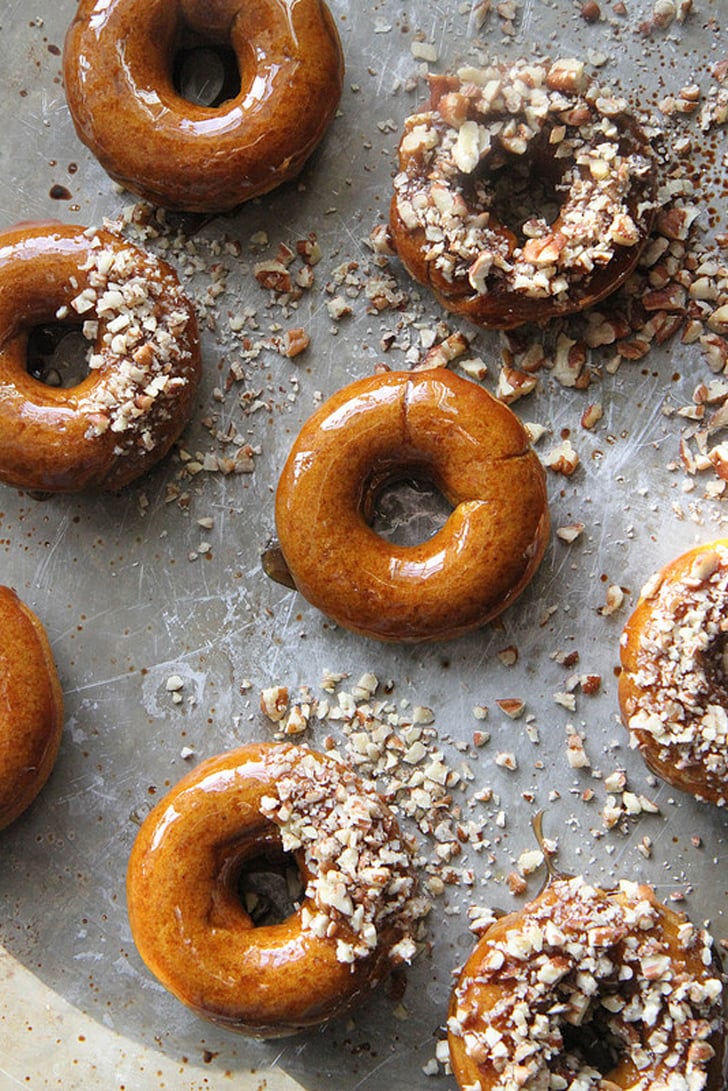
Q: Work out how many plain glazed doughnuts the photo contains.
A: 3